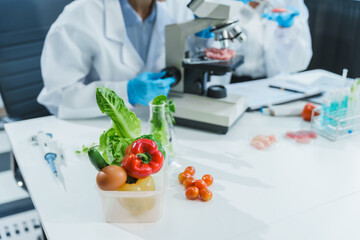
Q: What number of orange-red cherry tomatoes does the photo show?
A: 7